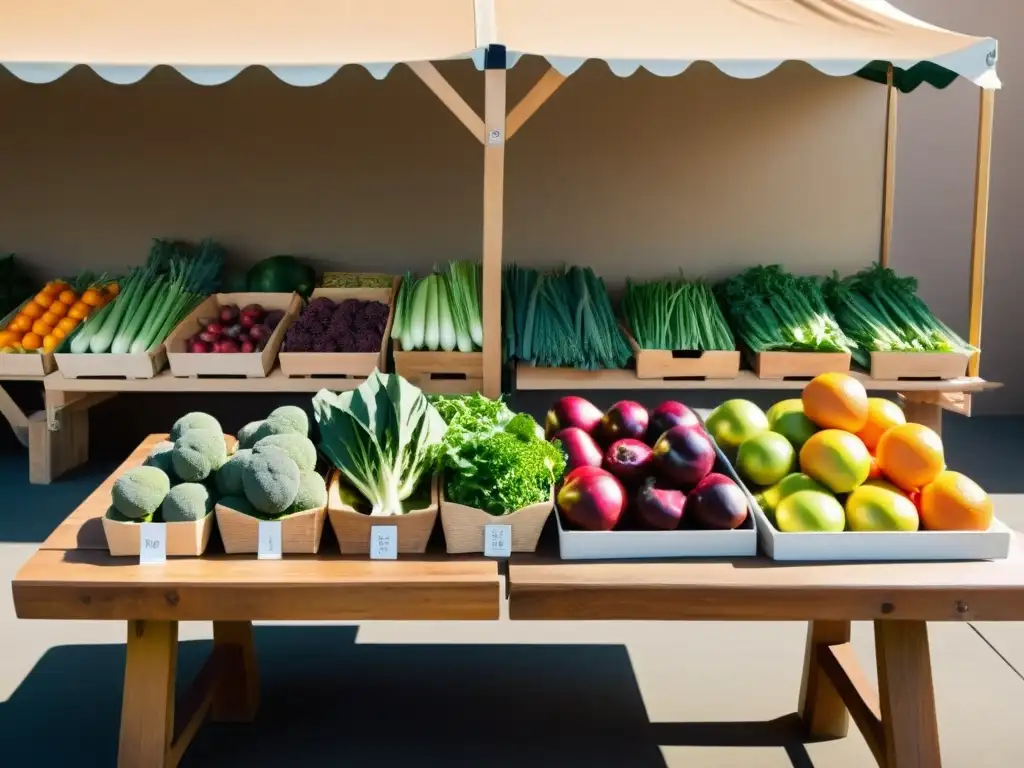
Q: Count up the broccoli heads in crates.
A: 11